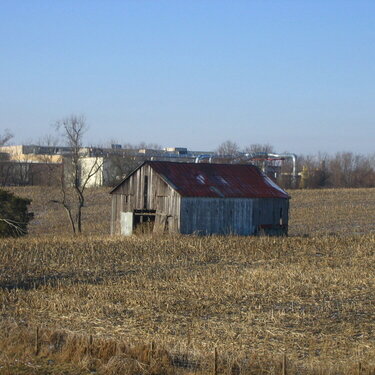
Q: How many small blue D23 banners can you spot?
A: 0